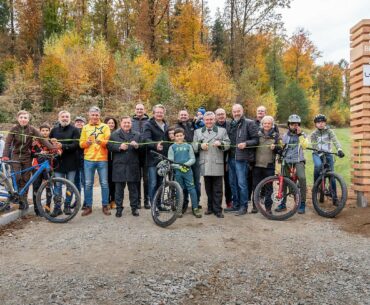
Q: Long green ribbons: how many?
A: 1